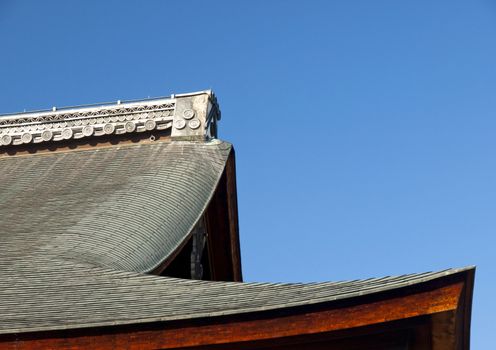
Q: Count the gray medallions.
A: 11